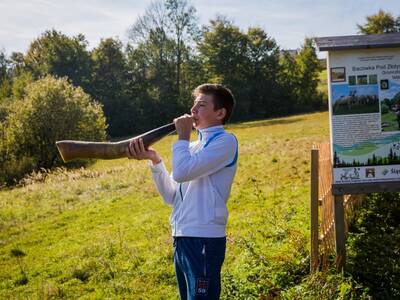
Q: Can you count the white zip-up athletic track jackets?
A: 1